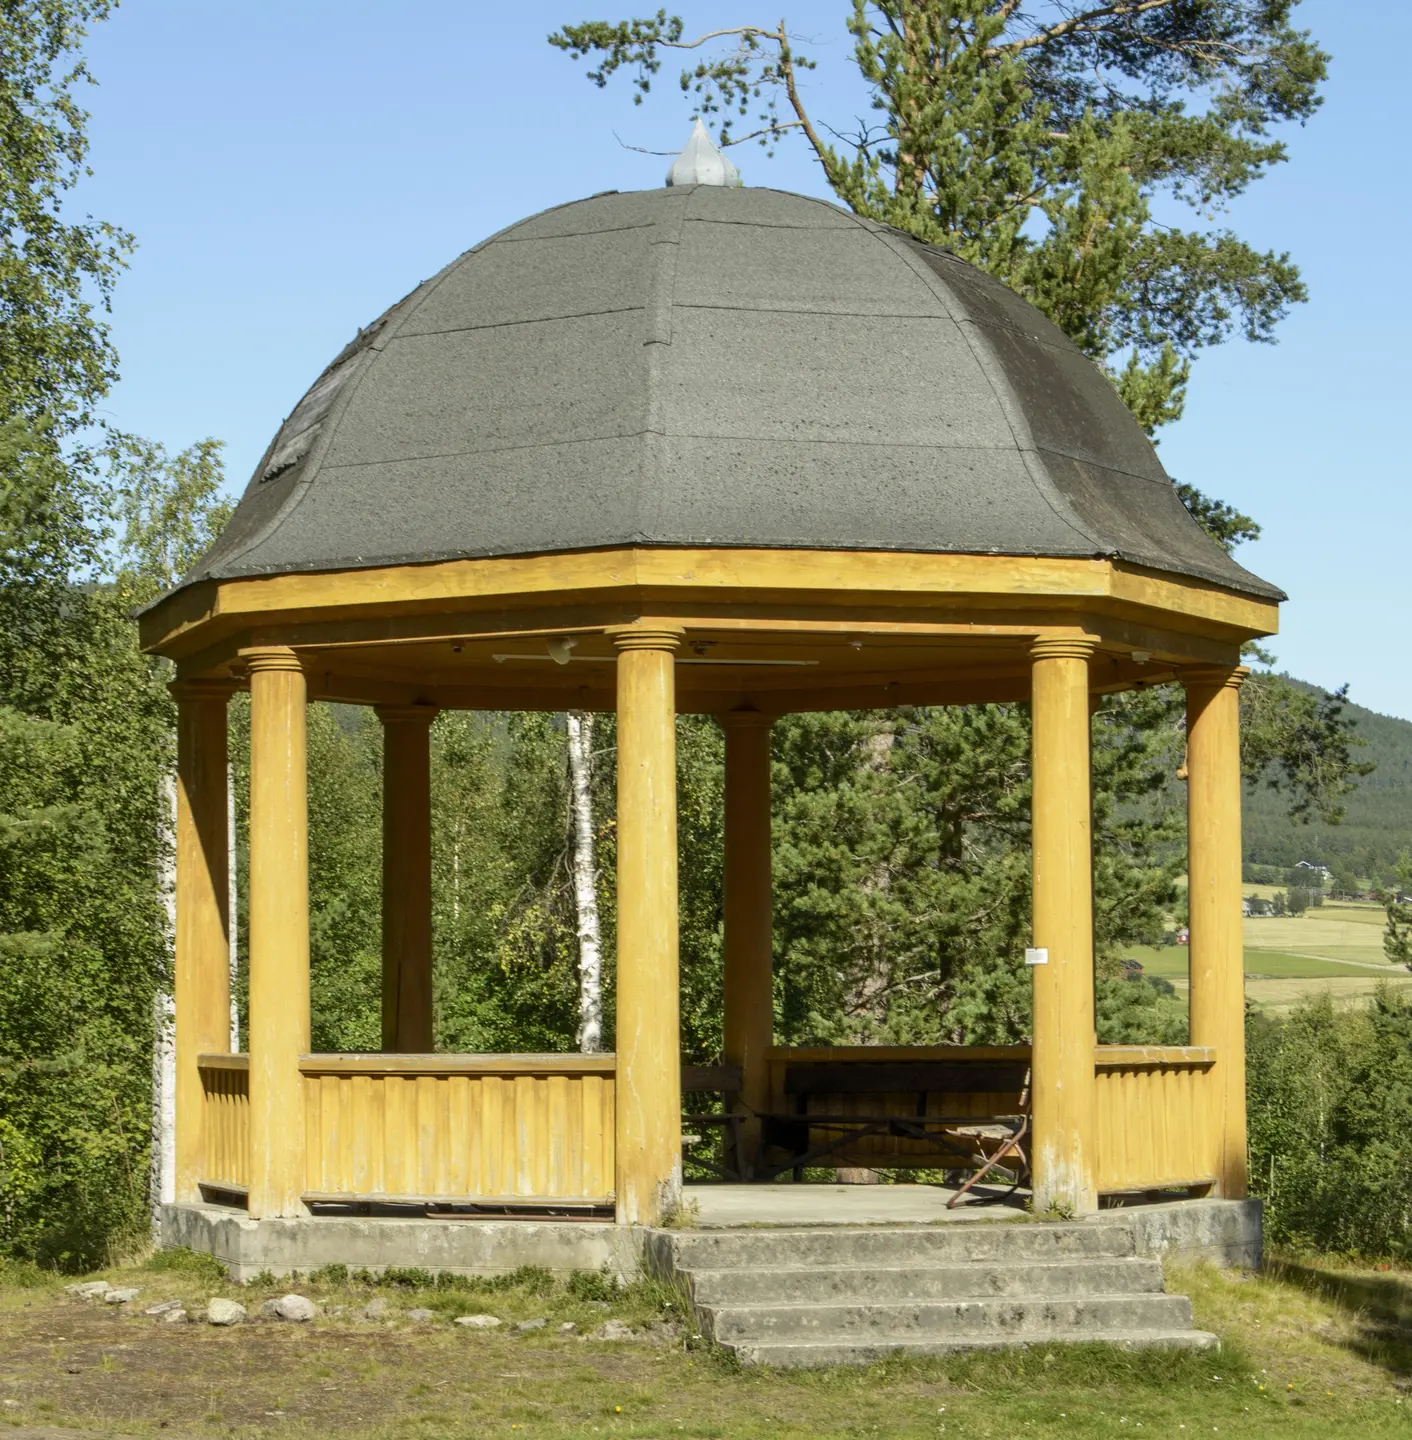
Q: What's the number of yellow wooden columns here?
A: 7